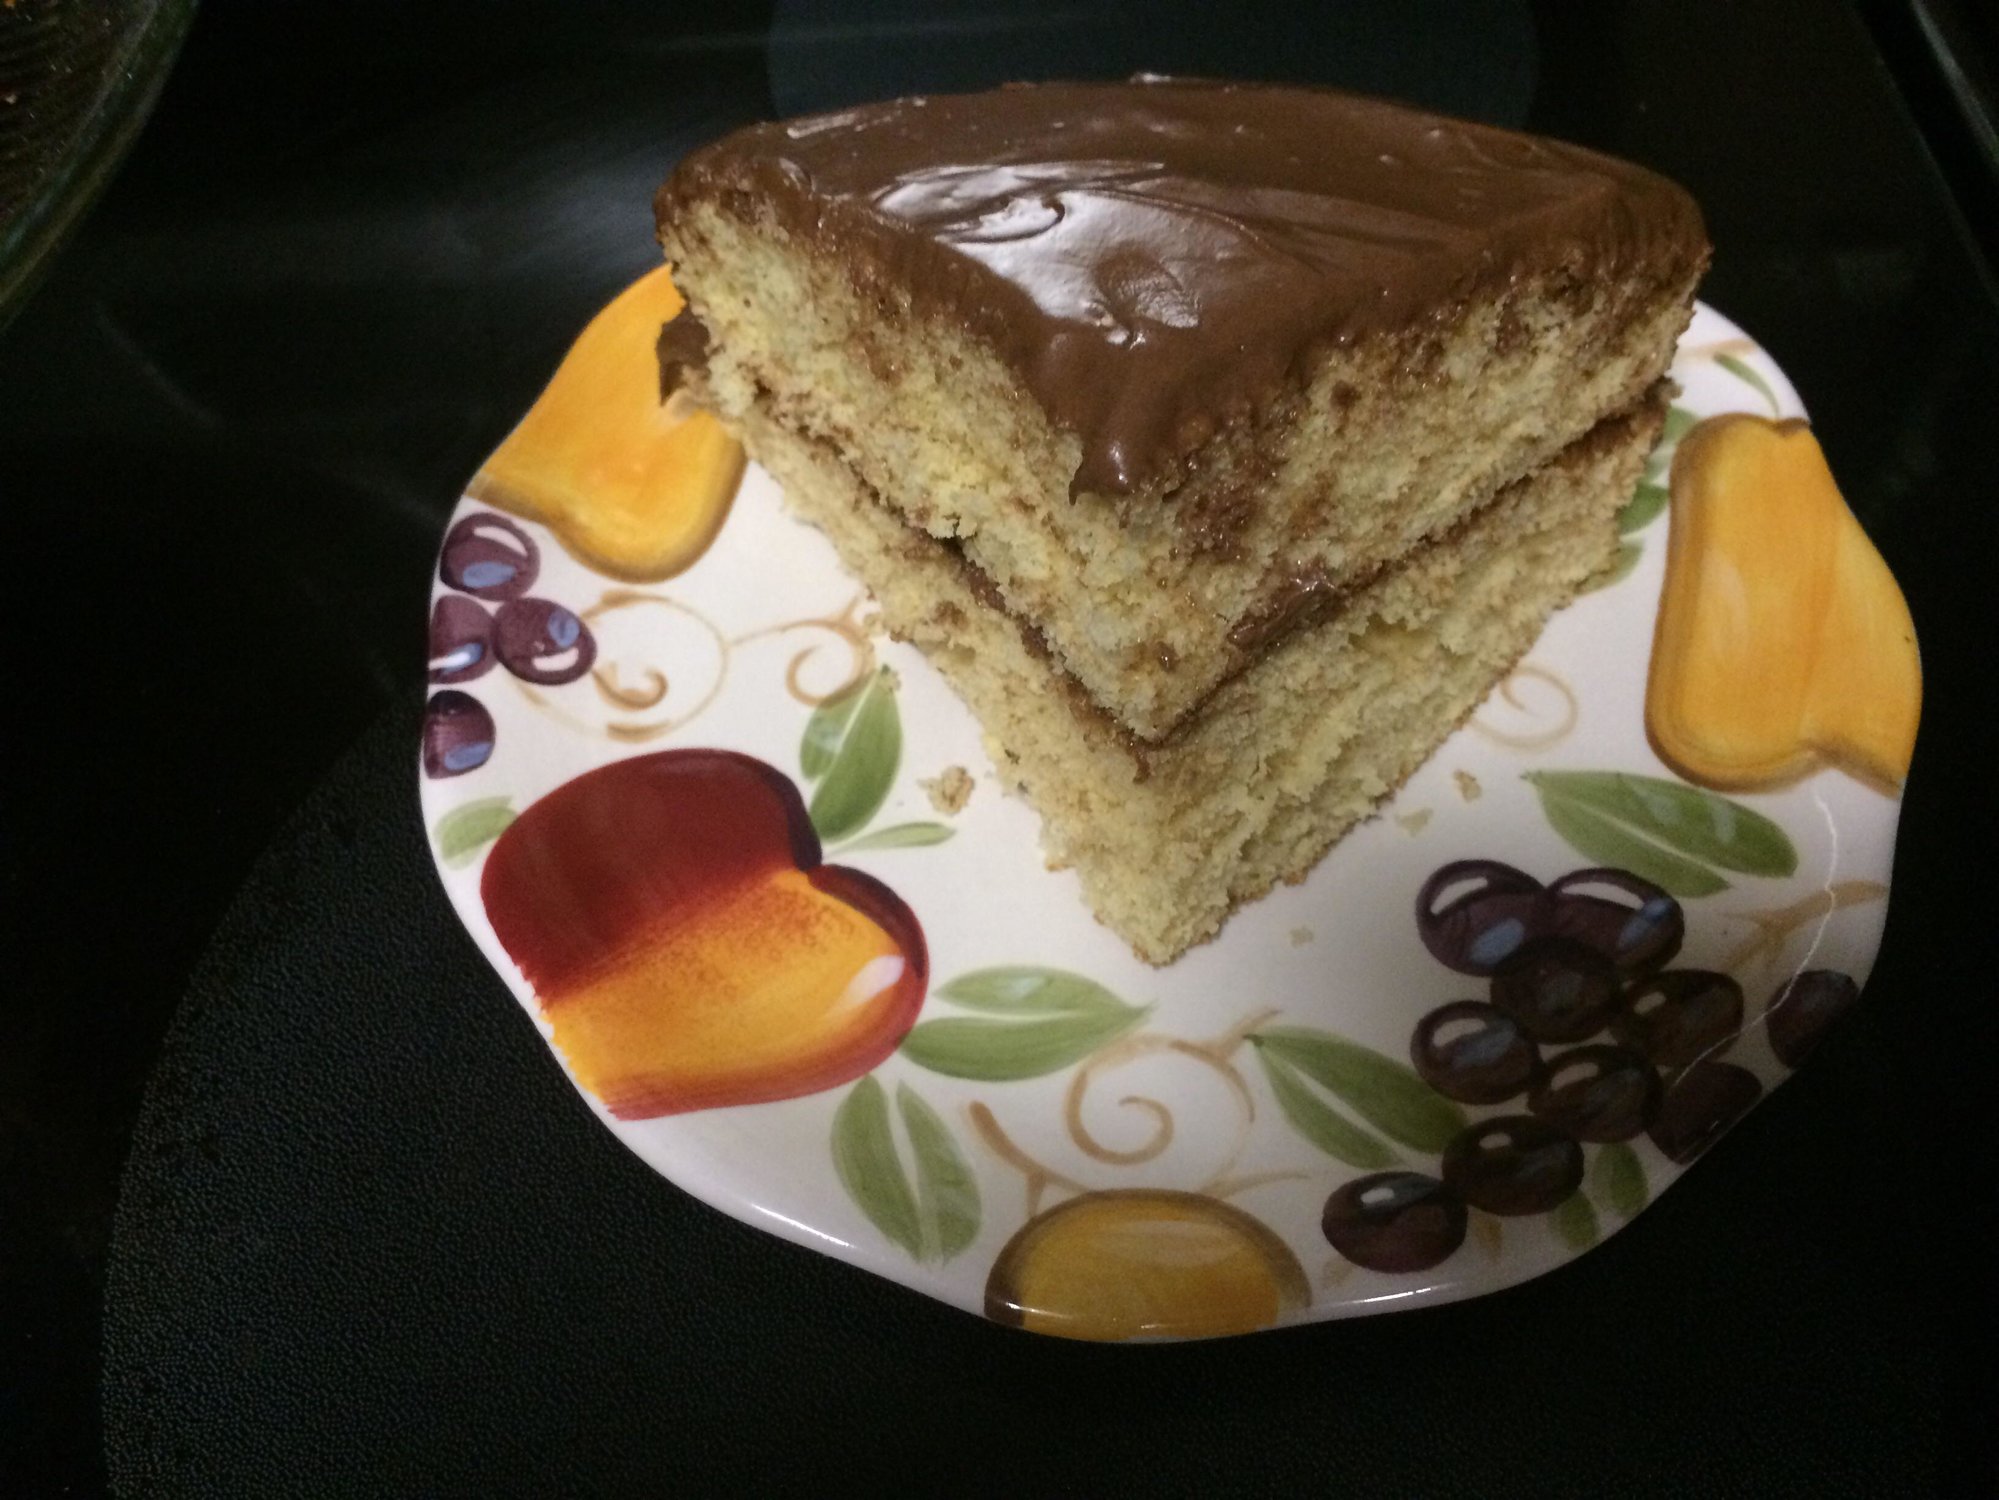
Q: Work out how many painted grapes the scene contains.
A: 14